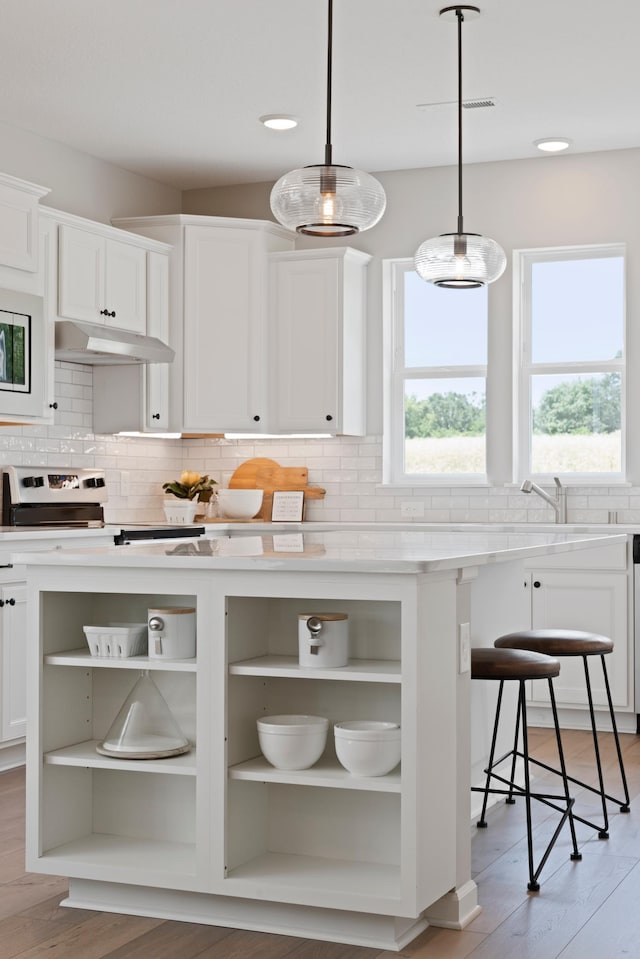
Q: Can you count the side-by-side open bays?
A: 2